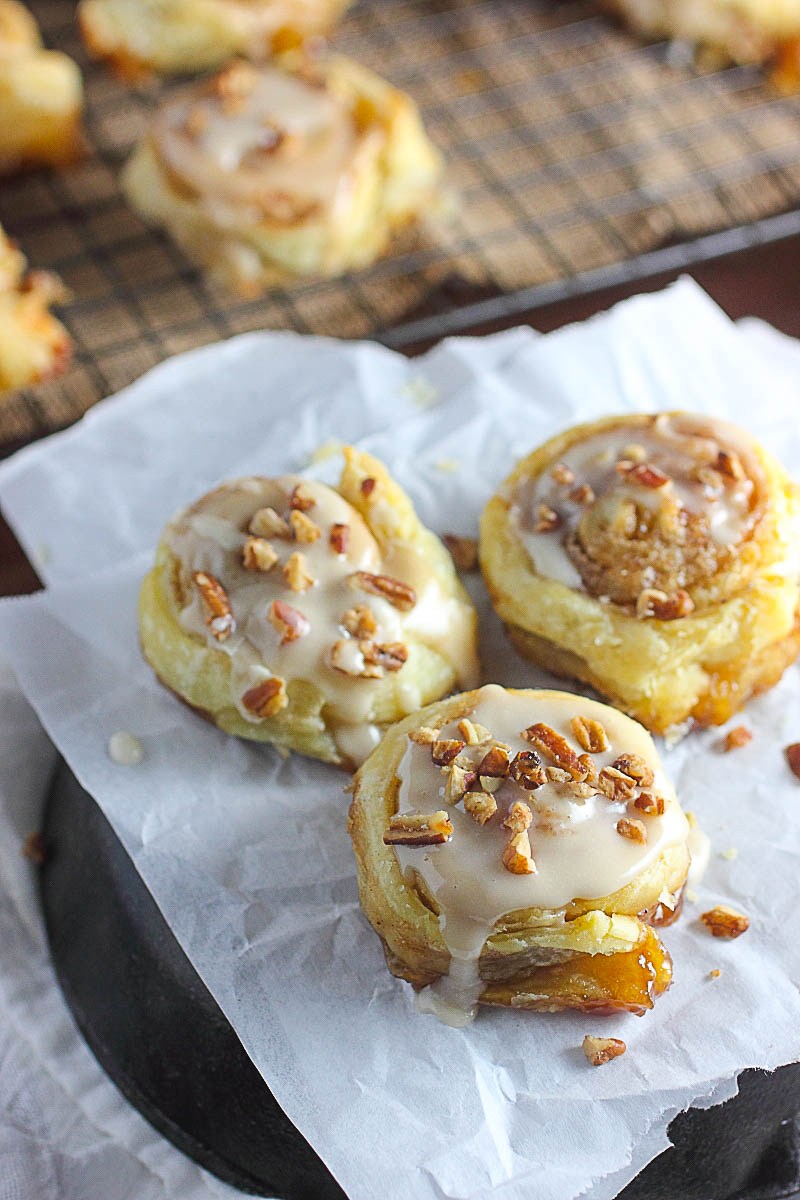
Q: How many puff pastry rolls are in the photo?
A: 8